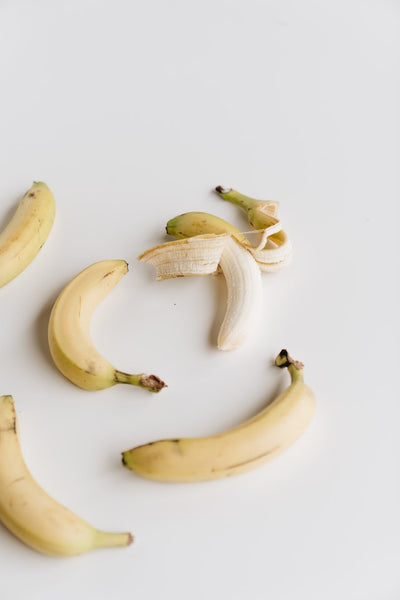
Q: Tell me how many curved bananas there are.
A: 5